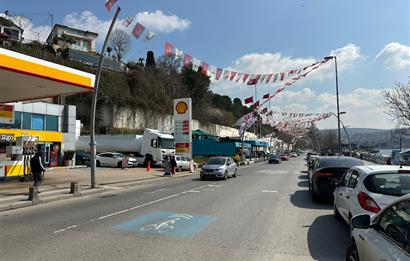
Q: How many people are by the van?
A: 2